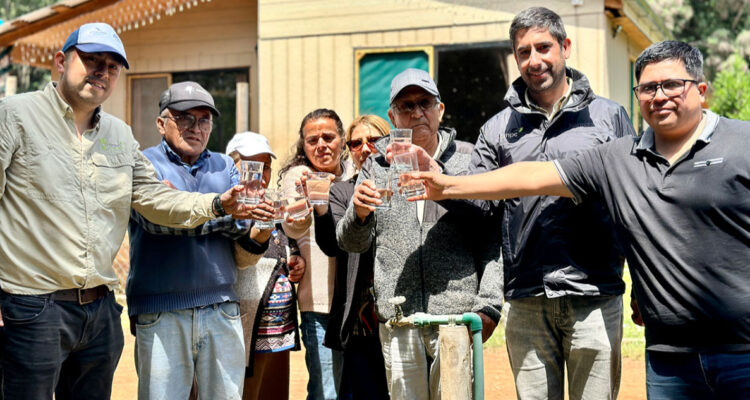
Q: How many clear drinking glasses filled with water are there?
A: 8